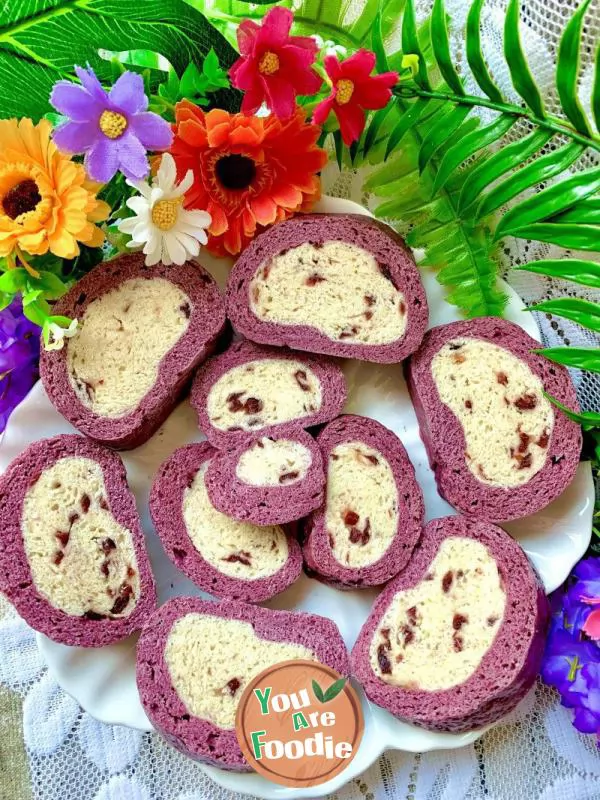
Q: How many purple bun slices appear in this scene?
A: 10